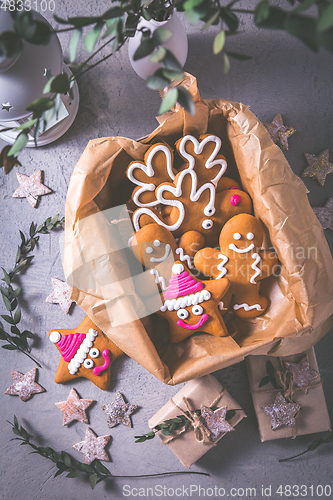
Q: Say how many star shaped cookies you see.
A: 2